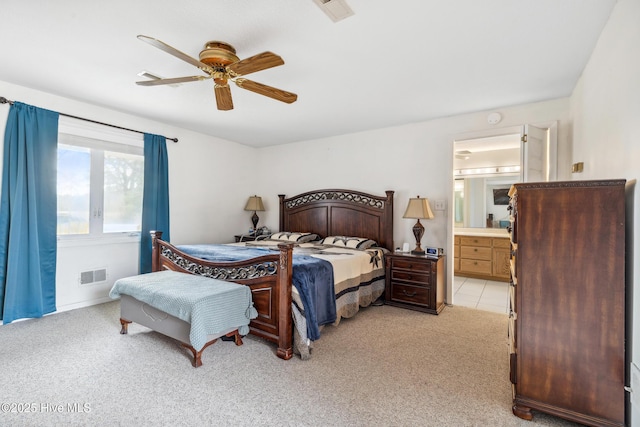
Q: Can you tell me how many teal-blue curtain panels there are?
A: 2